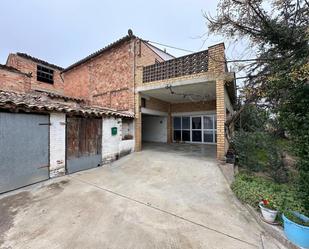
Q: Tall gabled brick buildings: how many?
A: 1